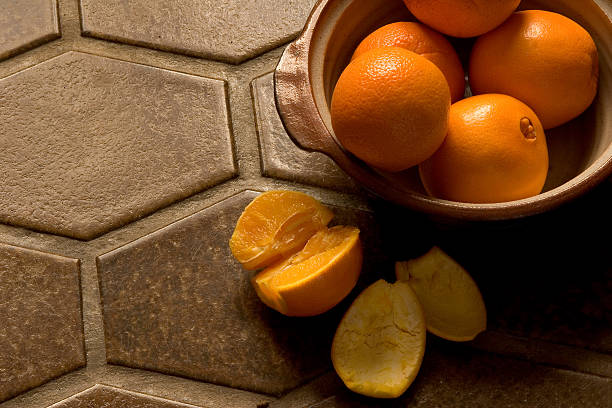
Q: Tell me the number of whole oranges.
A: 5